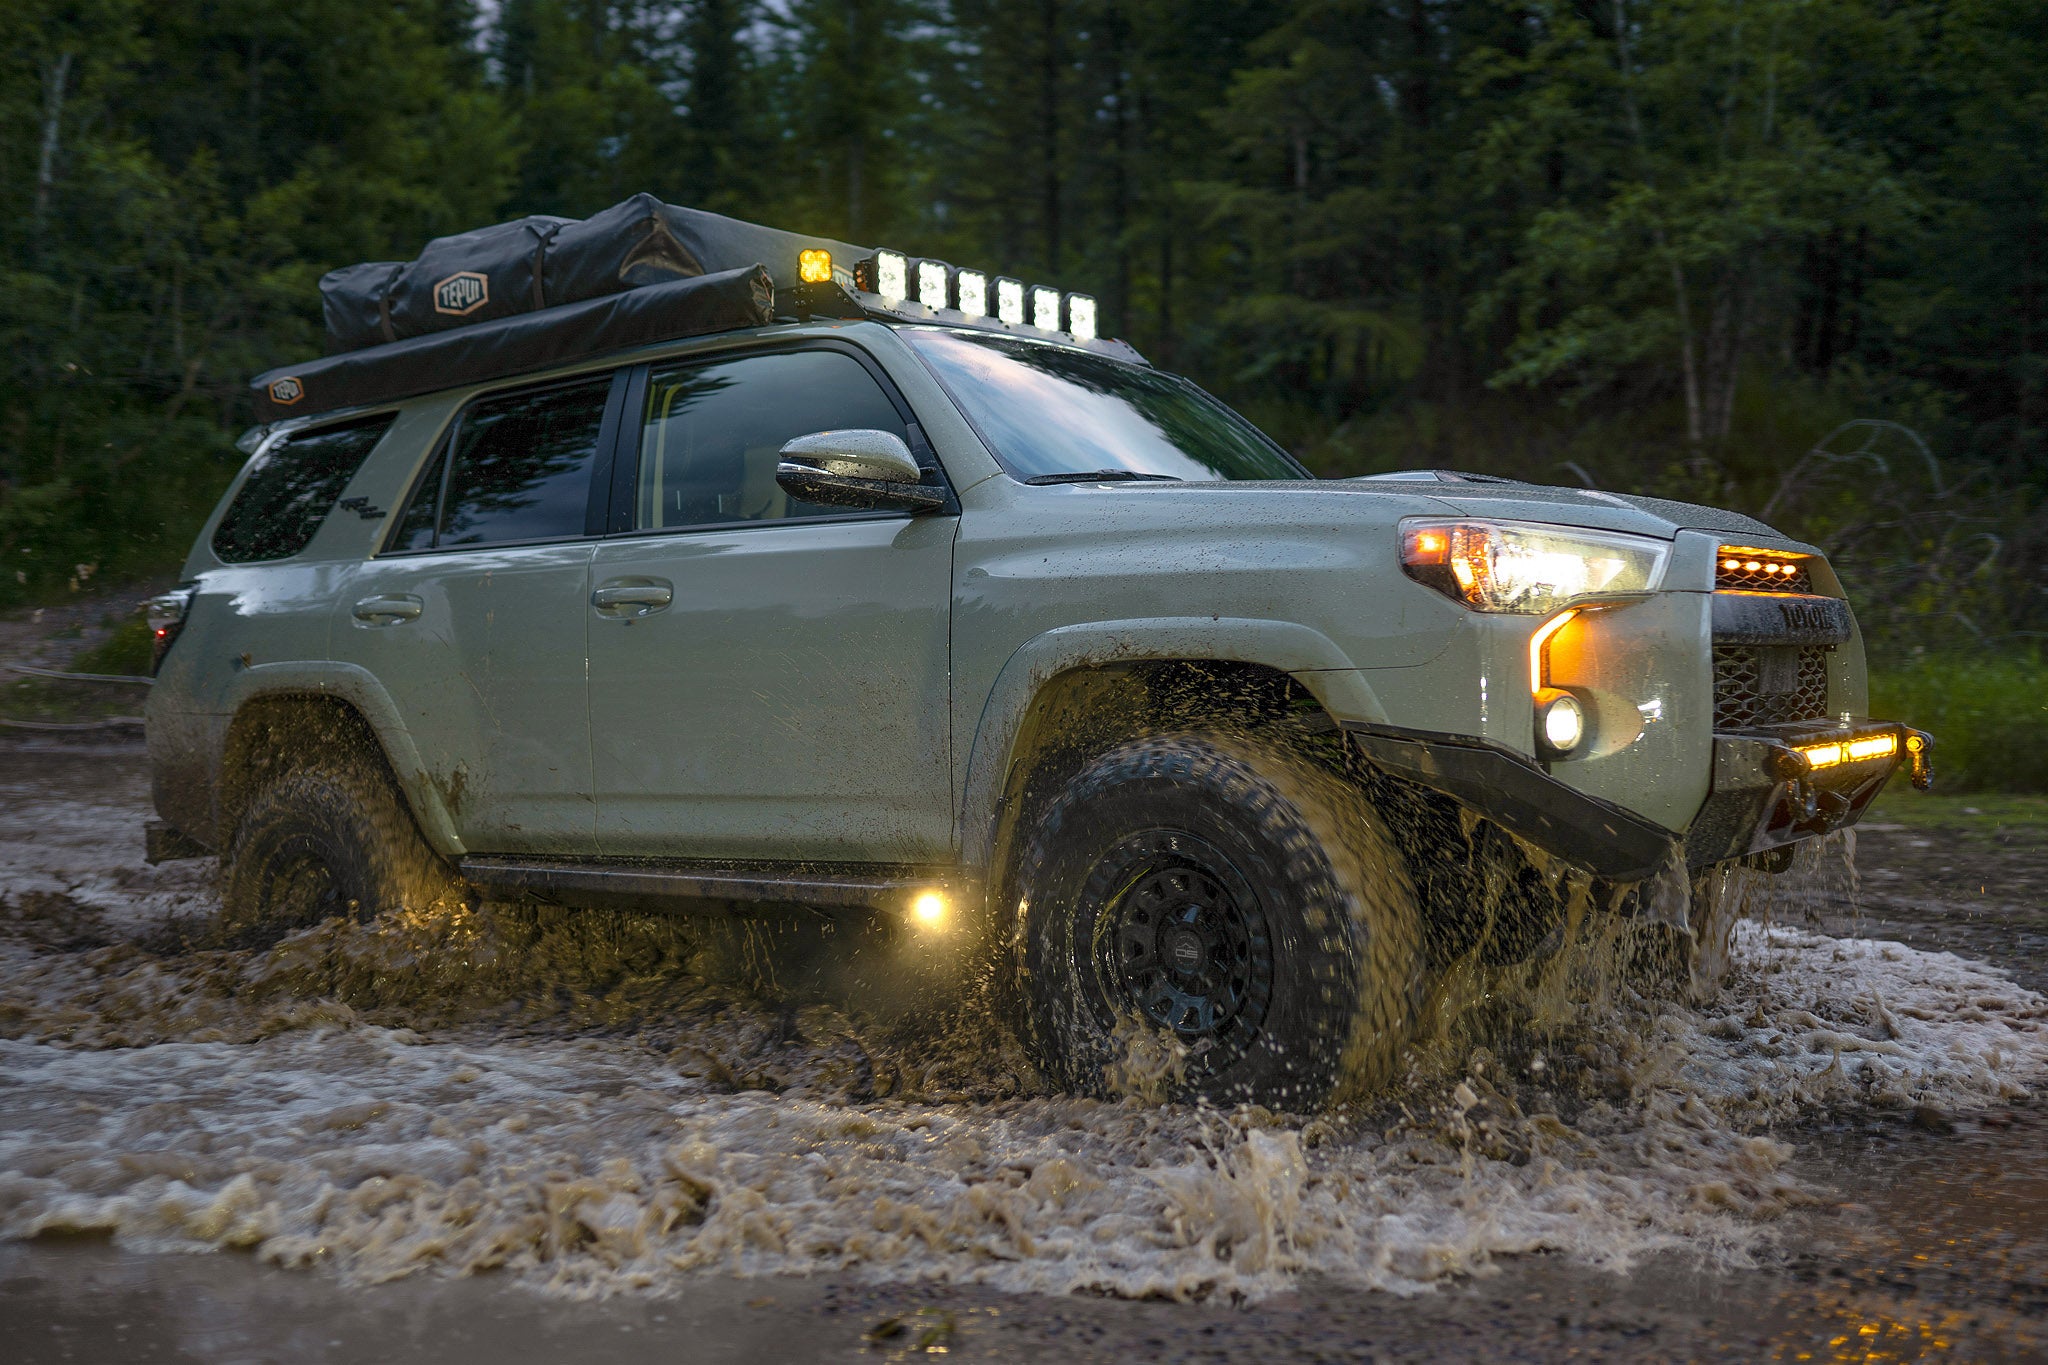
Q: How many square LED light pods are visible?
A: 7